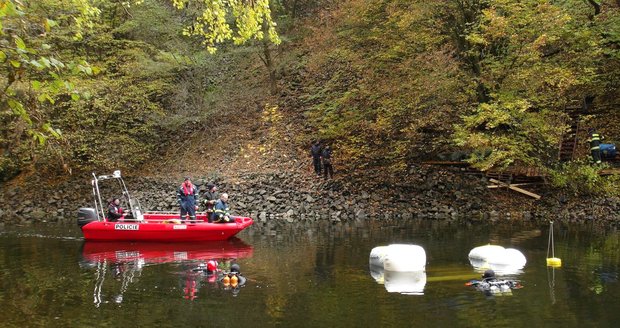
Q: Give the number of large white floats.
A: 4